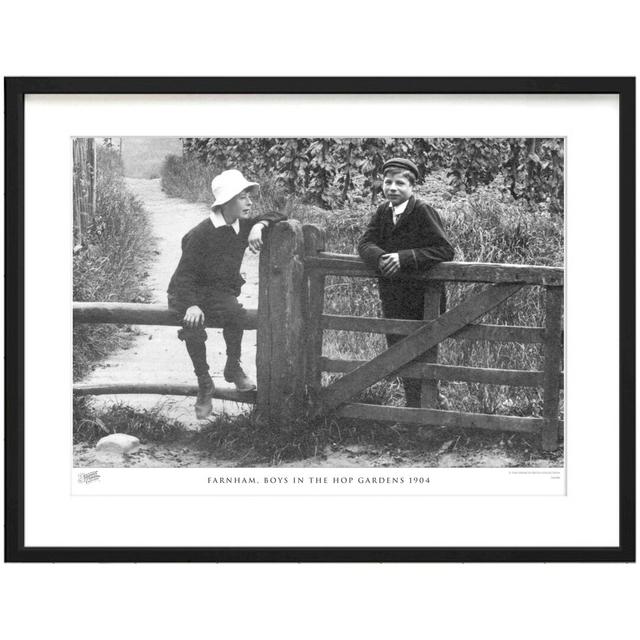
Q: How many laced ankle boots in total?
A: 2